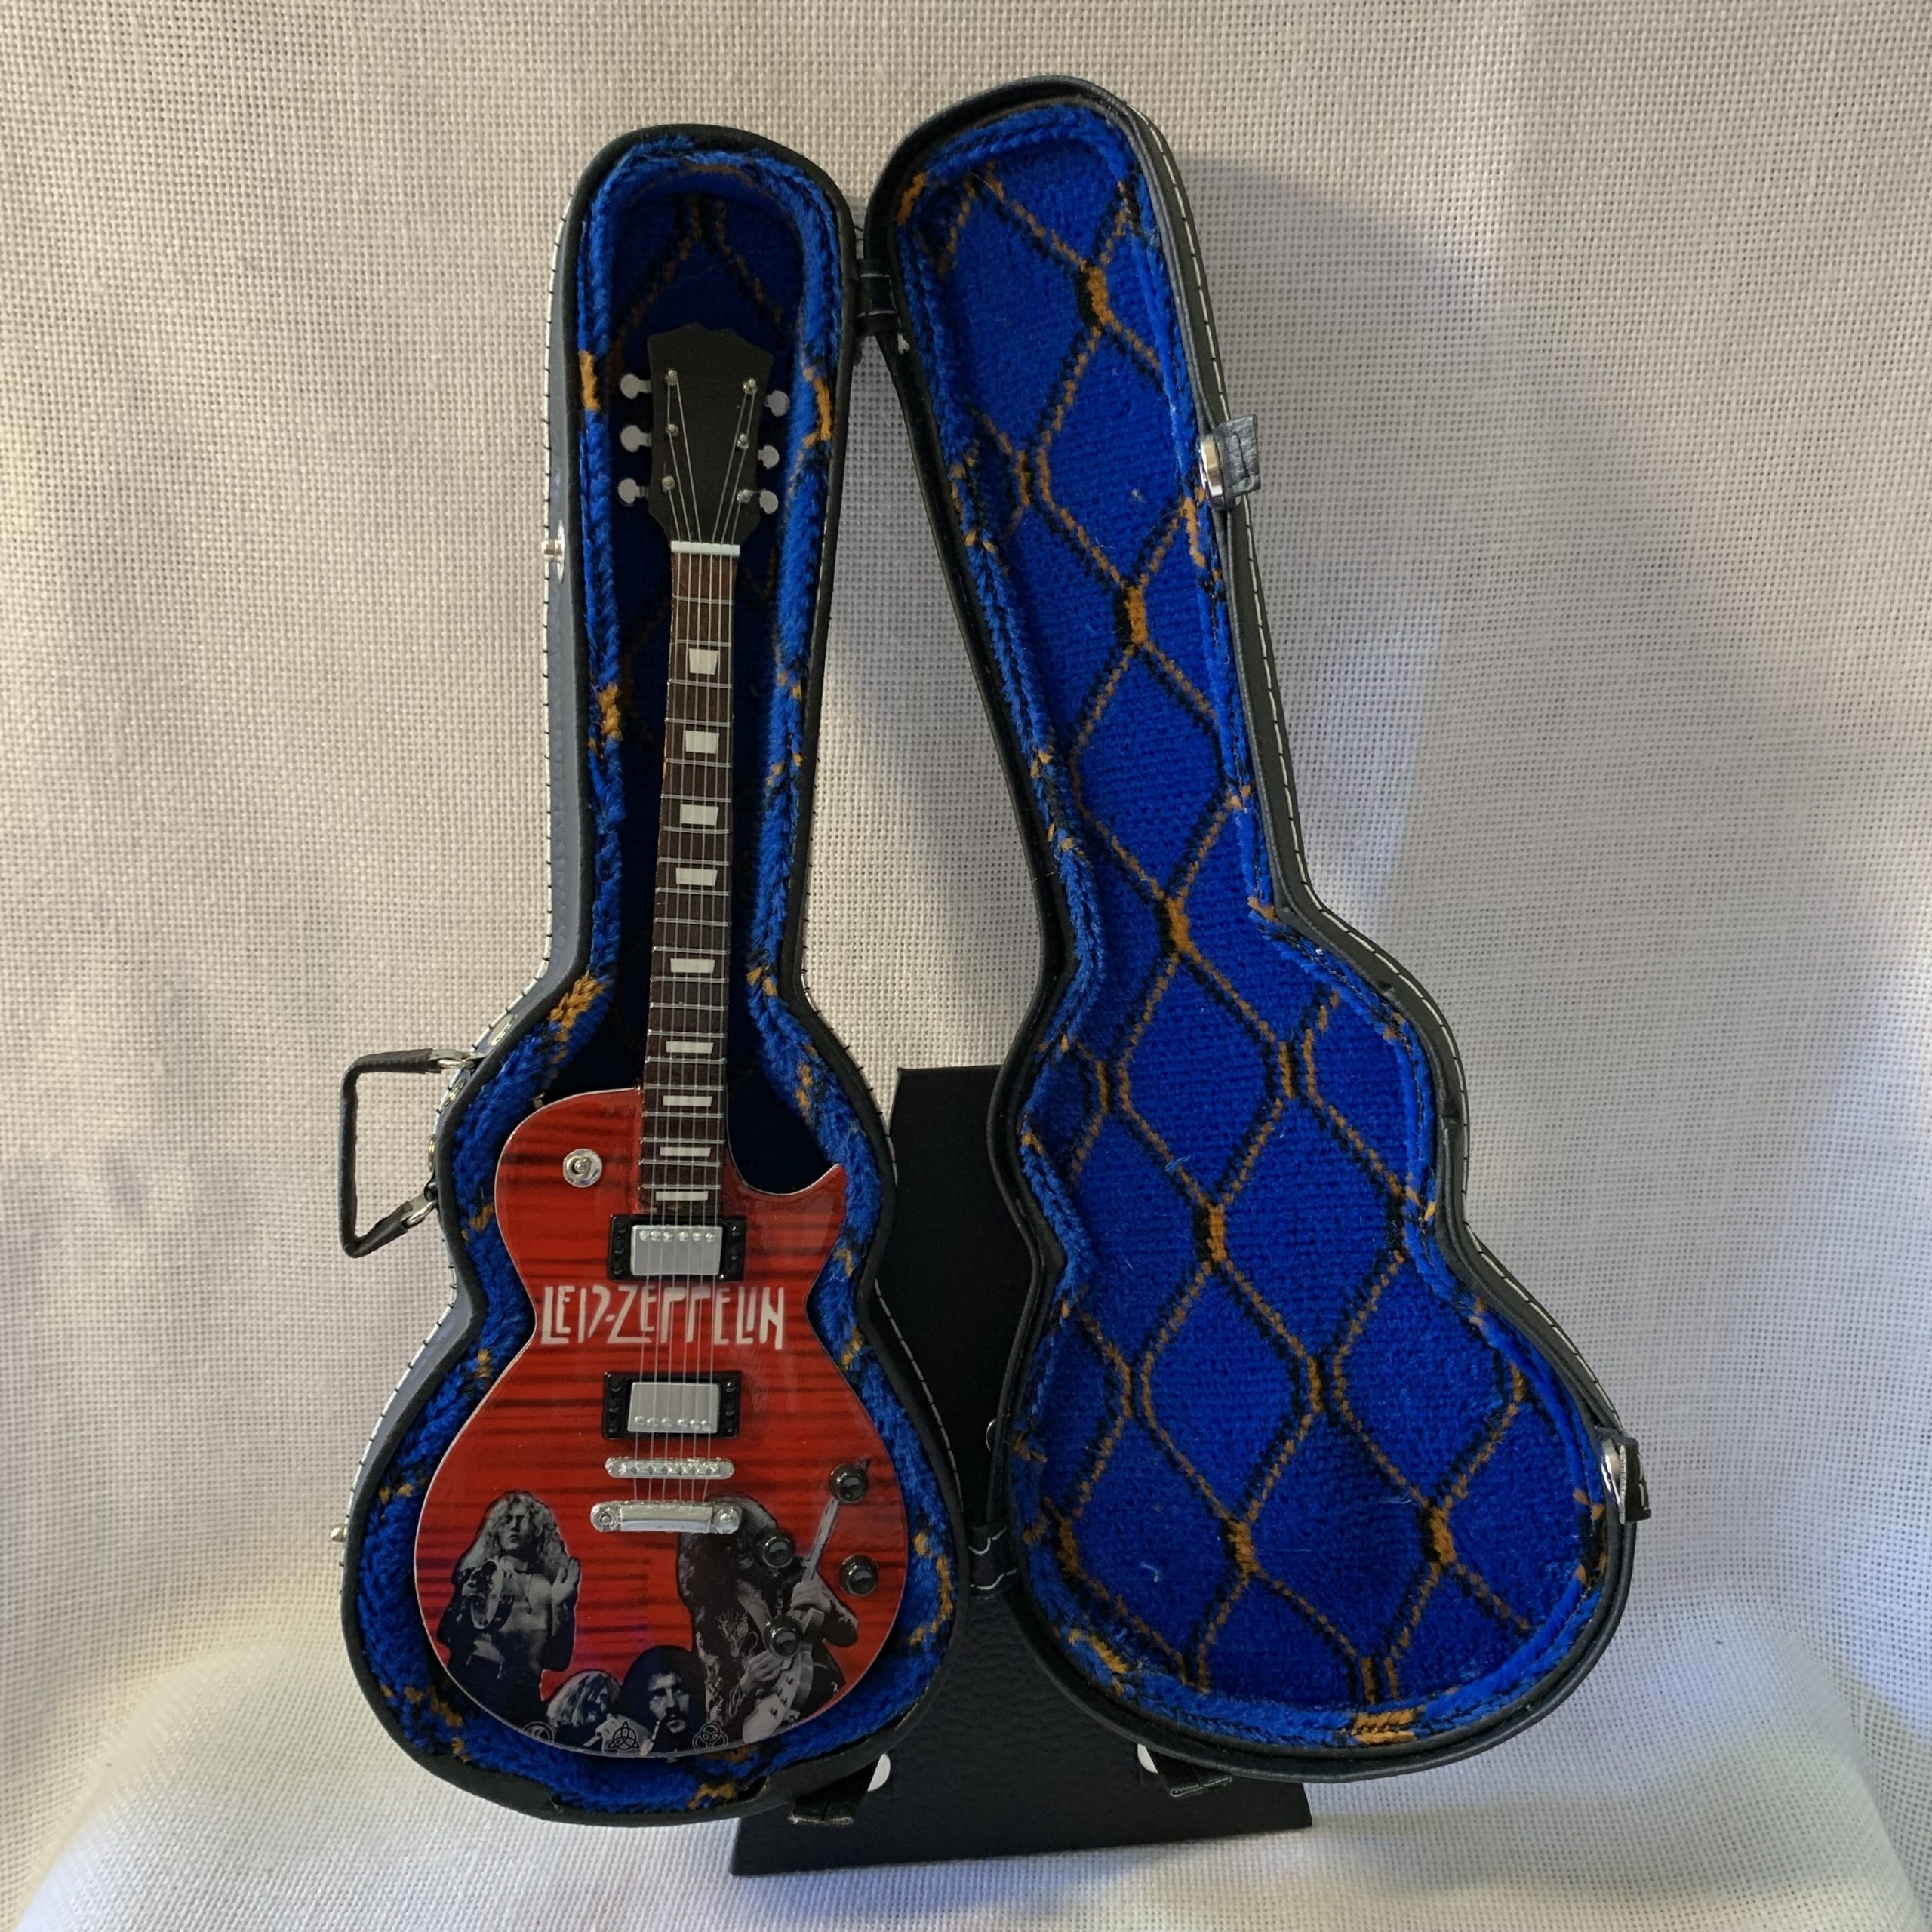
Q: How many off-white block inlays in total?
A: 9